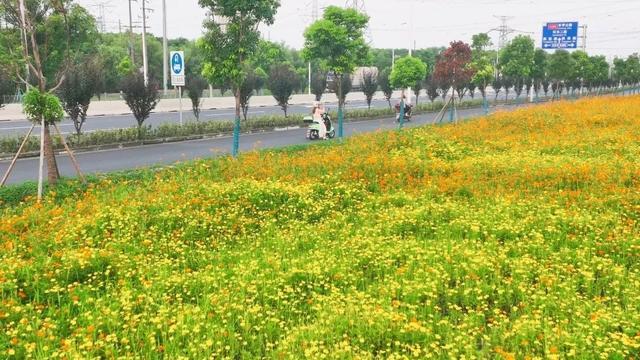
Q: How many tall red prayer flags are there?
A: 0